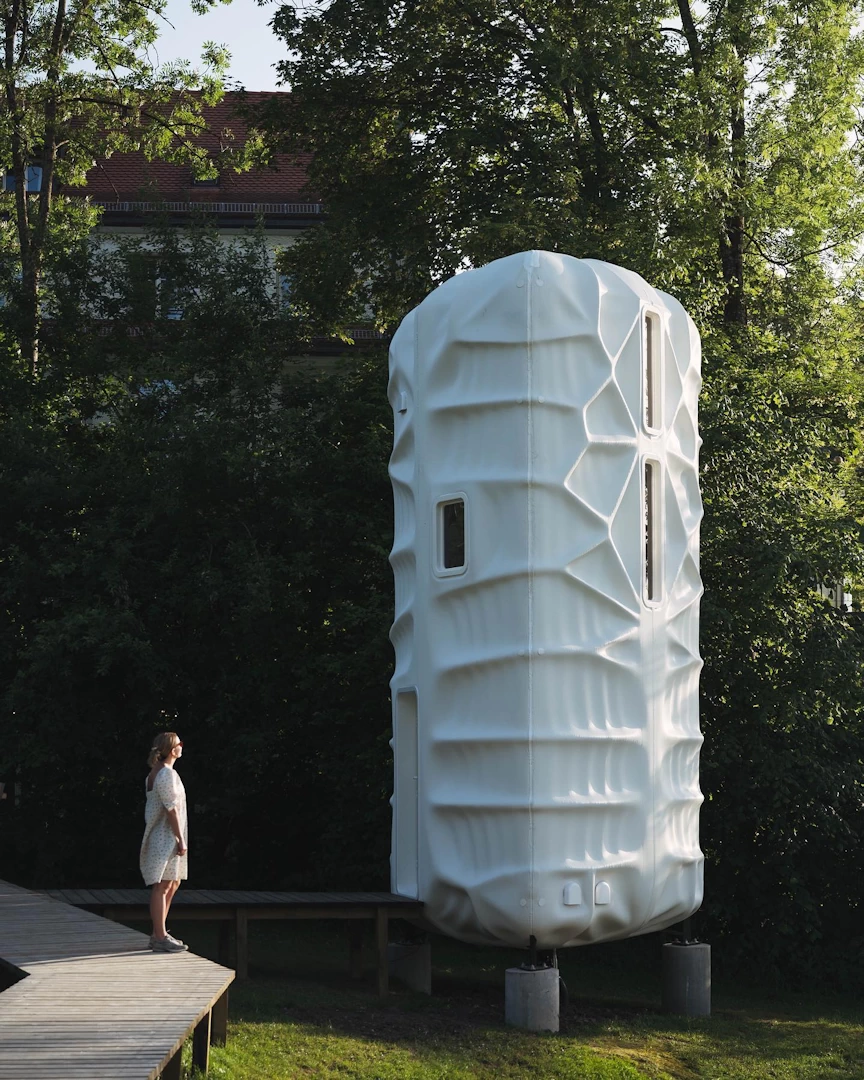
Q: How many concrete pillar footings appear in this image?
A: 3